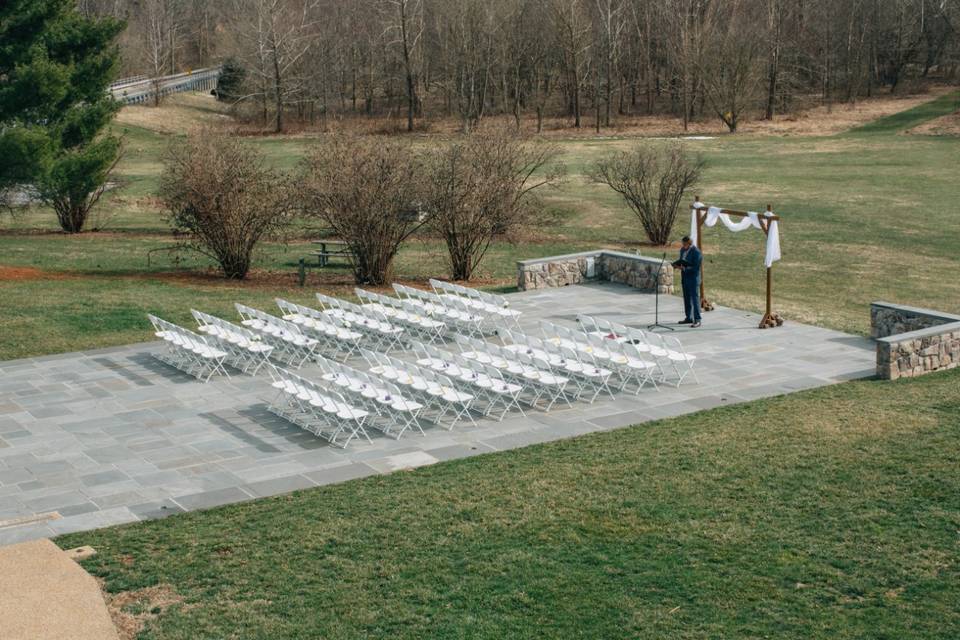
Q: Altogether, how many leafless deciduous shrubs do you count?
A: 4